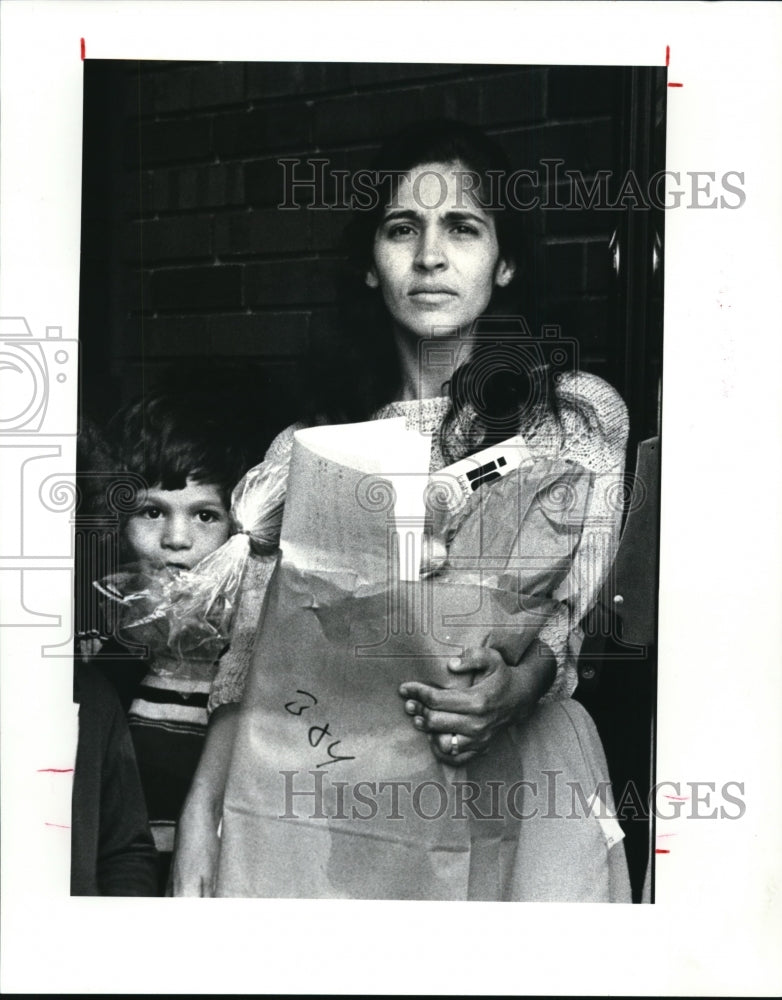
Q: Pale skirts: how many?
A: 1